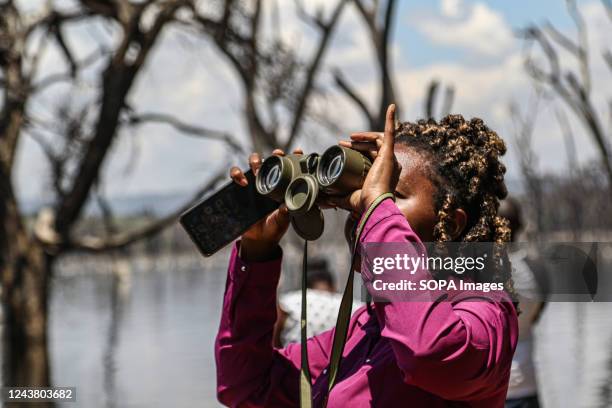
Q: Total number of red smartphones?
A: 0